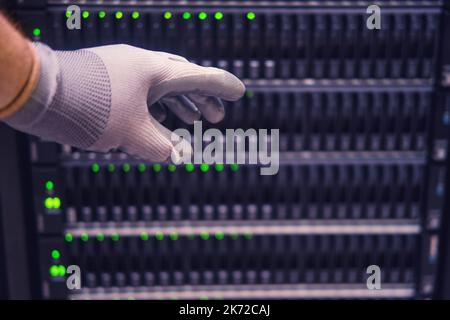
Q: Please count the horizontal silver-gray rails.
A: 5